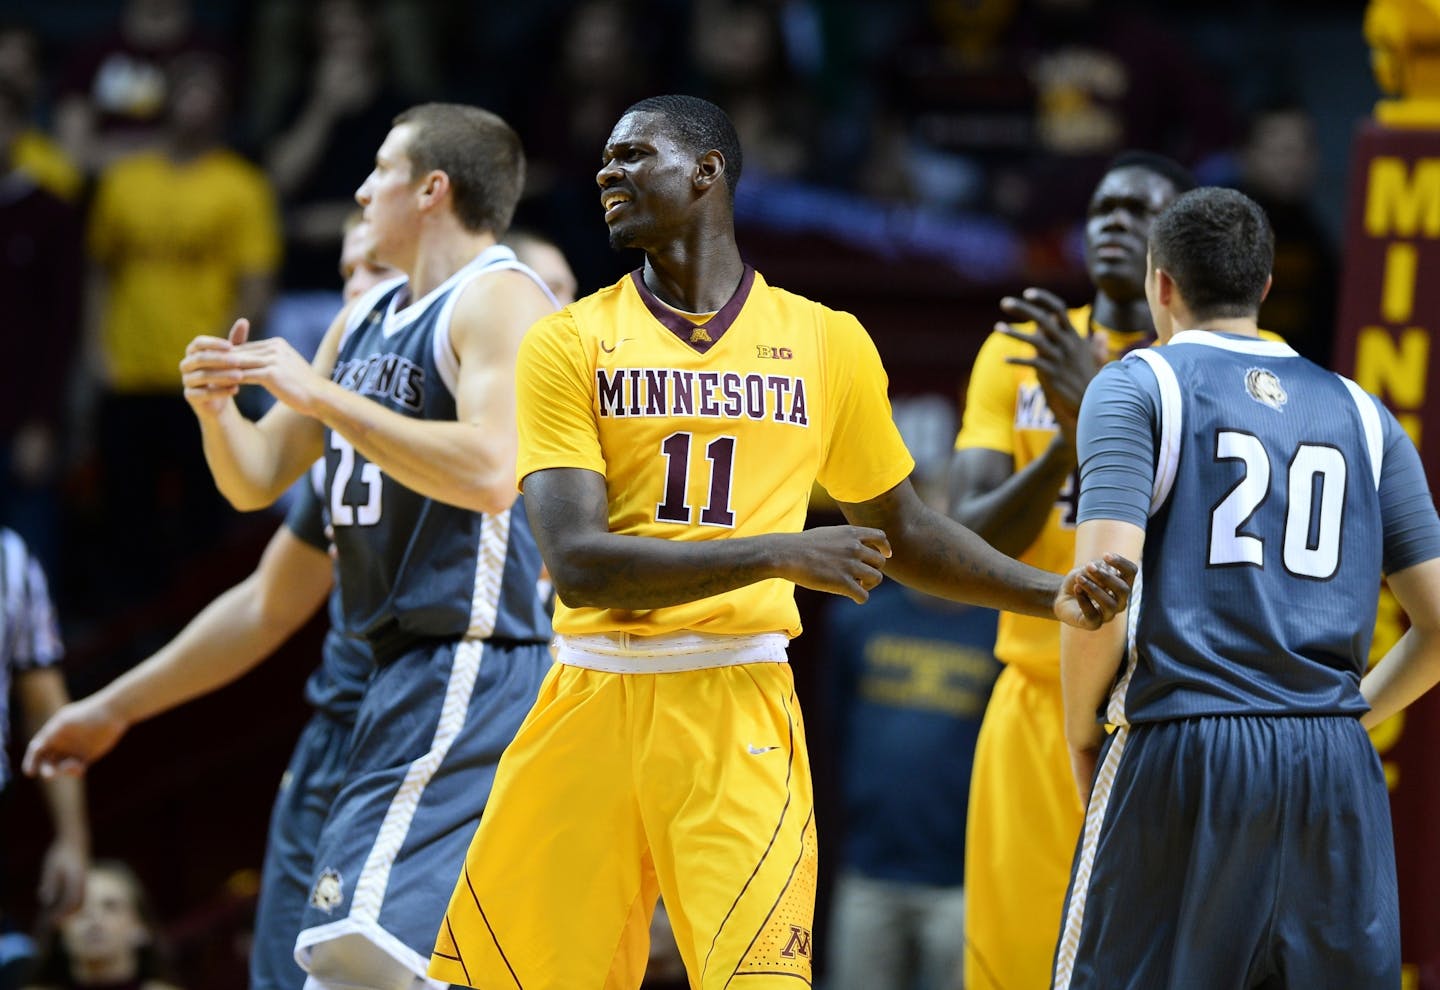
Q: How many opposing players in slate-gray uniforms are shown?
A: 3